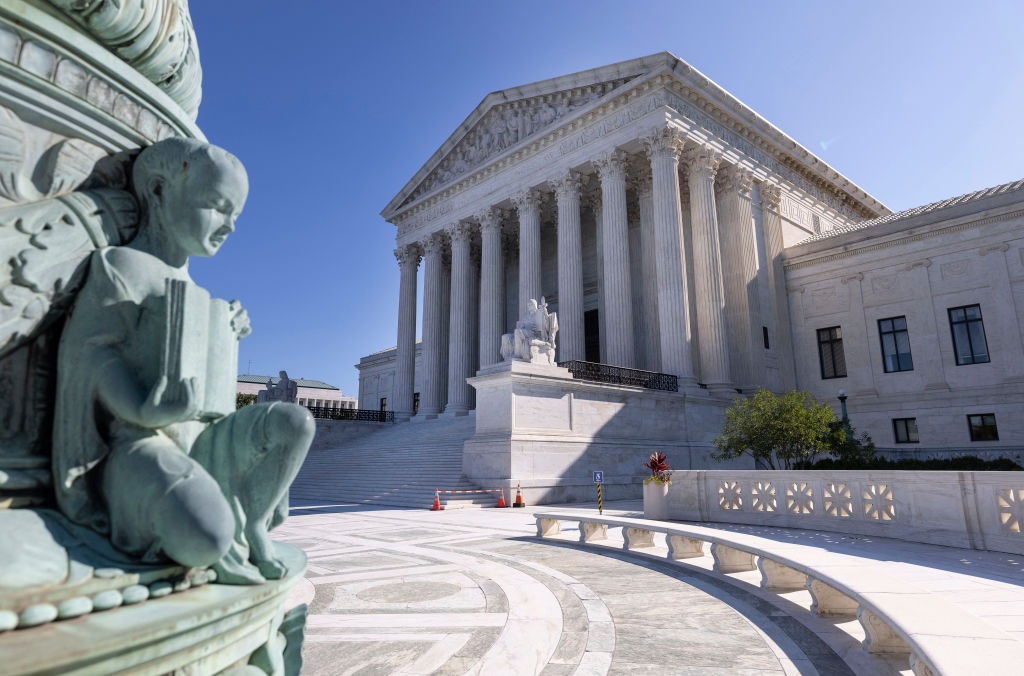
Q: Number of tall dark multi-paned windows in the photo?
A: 3